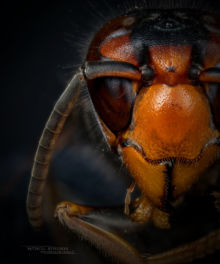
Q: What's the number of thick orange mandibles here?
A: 2